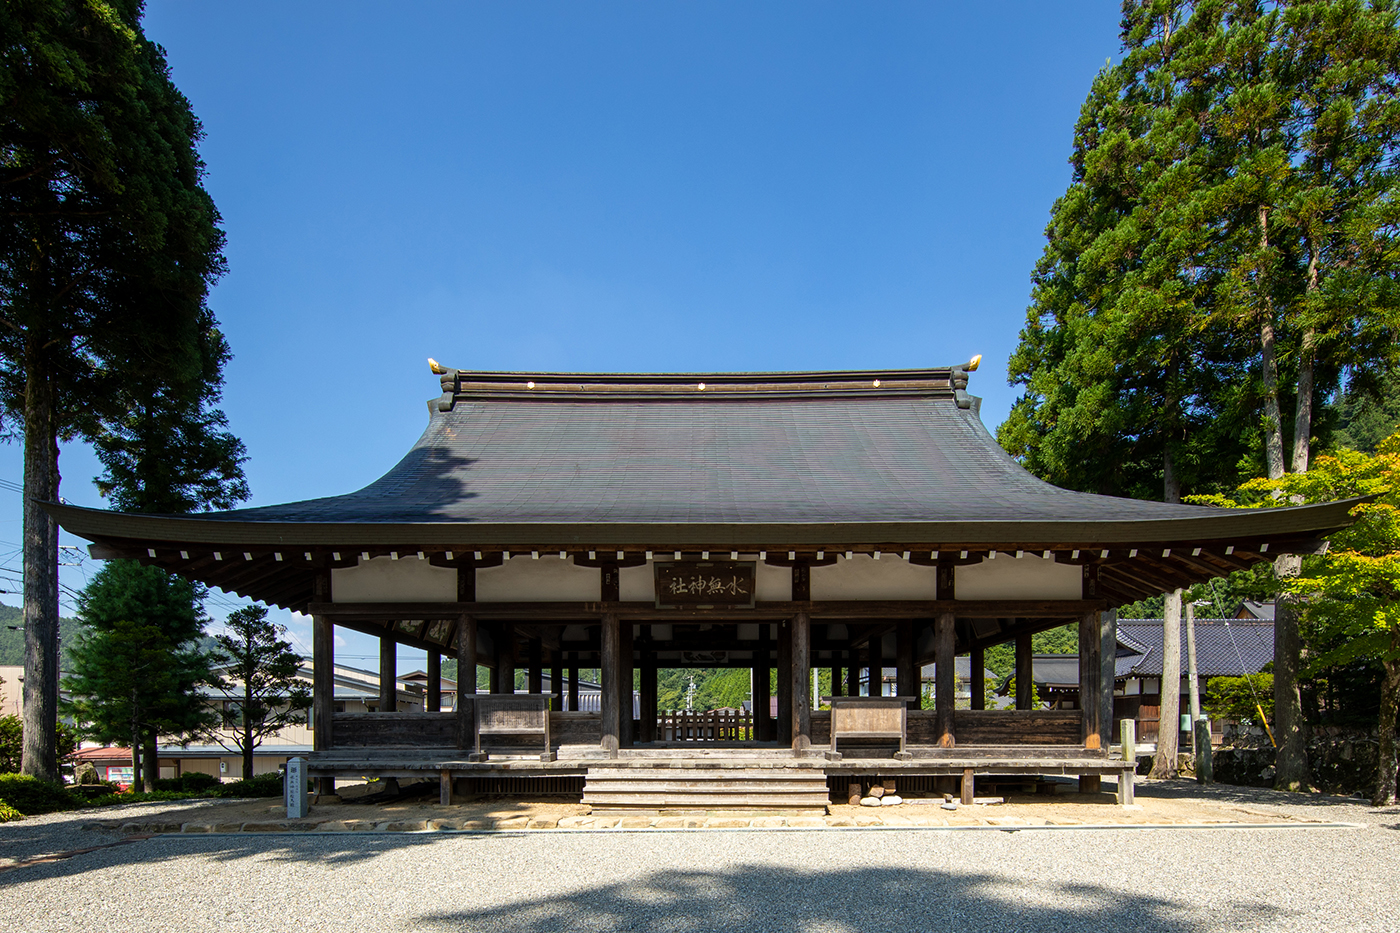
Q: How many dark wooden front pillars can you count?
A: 6